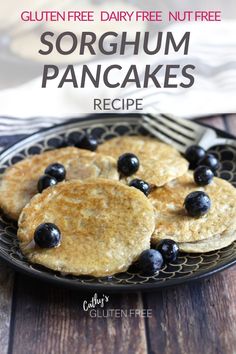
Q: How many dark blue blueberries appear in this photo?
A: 12